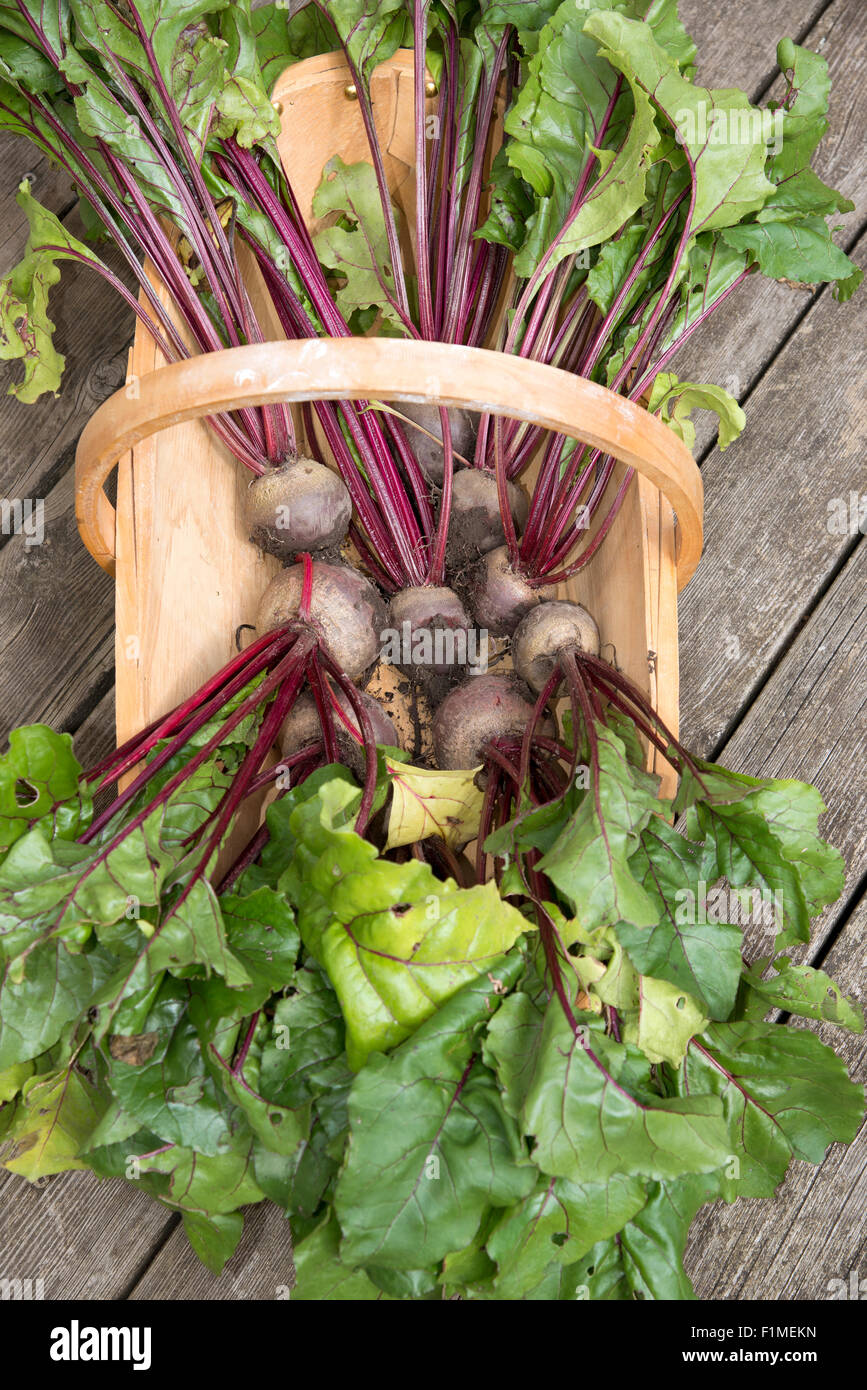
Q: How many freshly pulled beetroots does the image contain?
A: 9